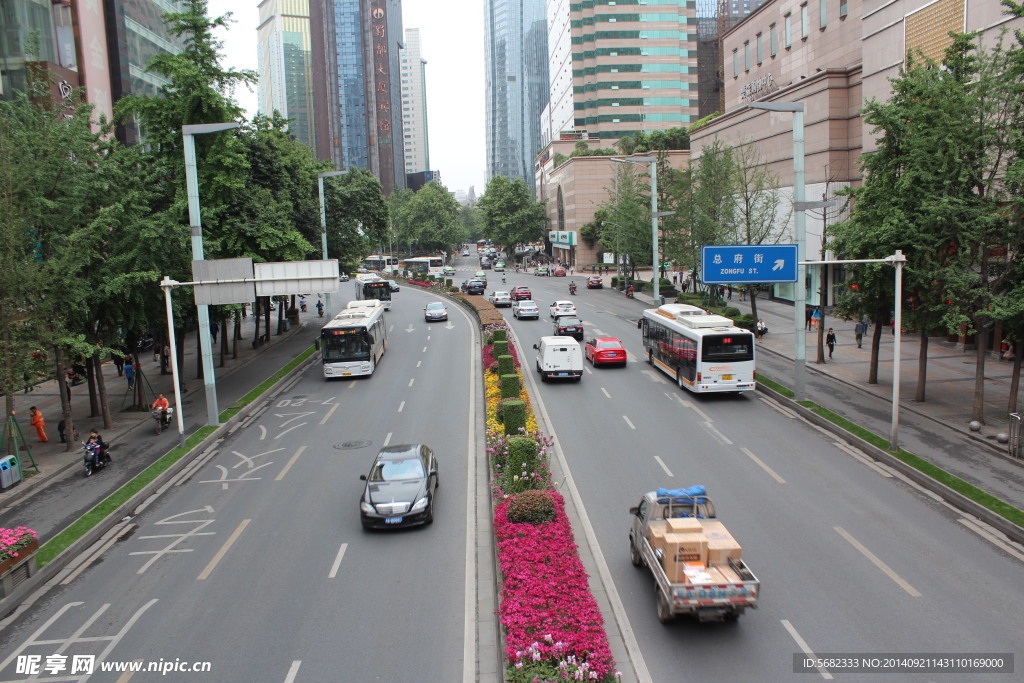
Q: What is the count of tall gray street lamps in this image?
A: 4